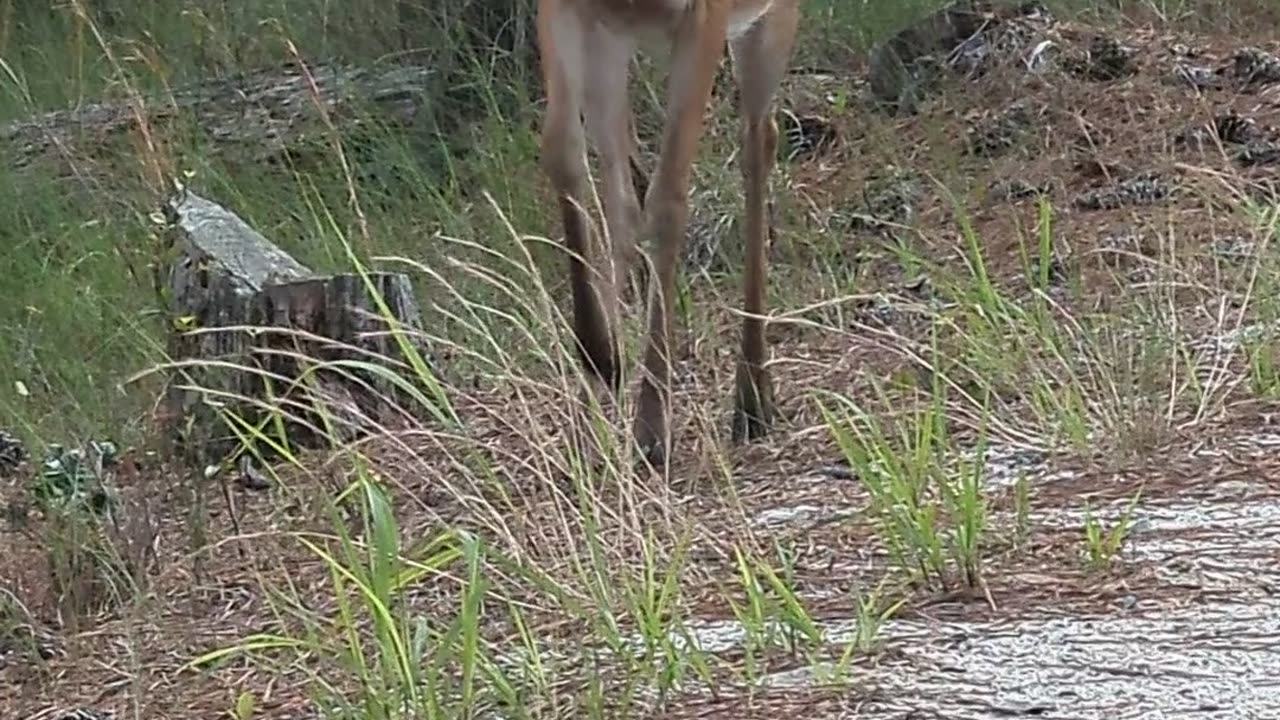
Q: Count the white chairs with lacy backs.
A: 0